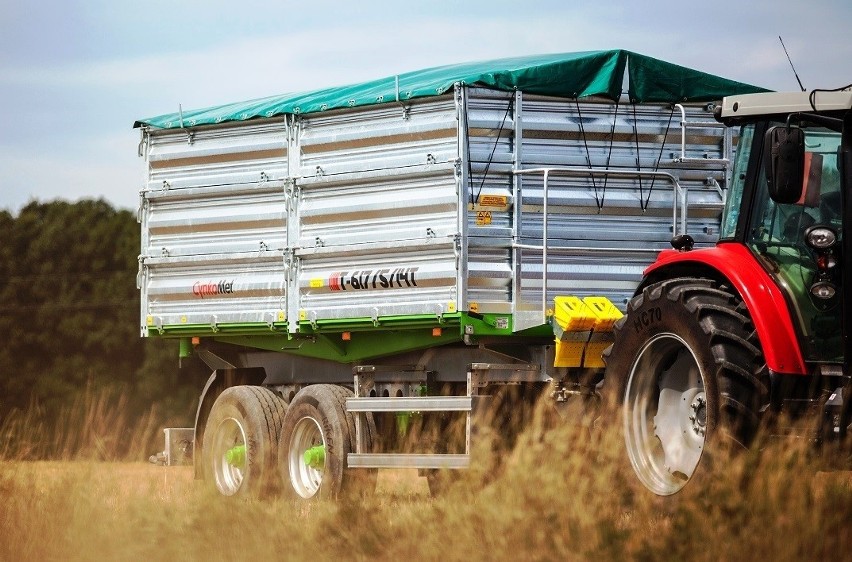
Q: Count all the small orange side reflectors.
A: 3